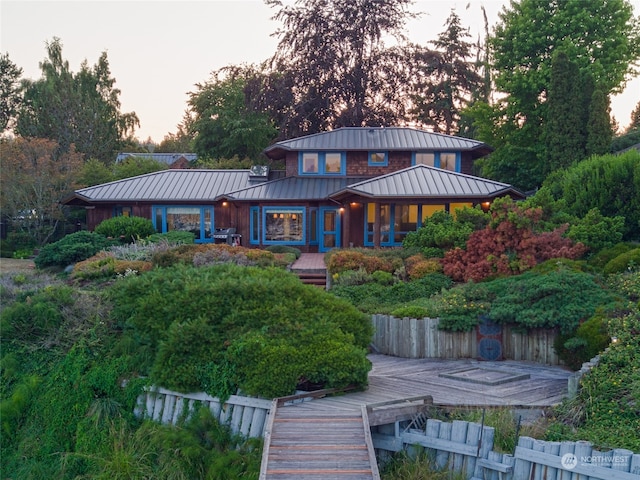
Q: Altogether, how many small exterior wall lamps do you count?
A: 4